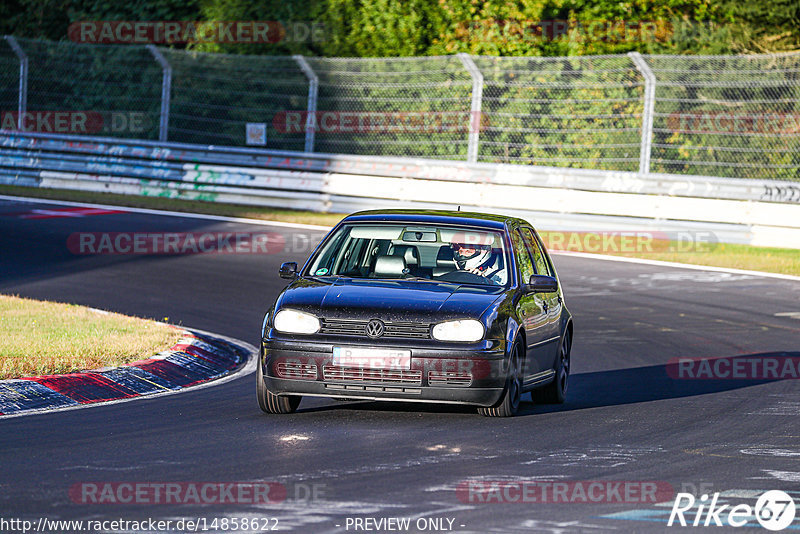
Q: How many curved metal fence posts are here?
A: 5